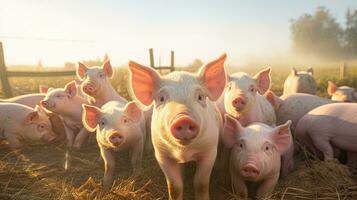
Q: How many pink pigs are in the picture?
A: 12